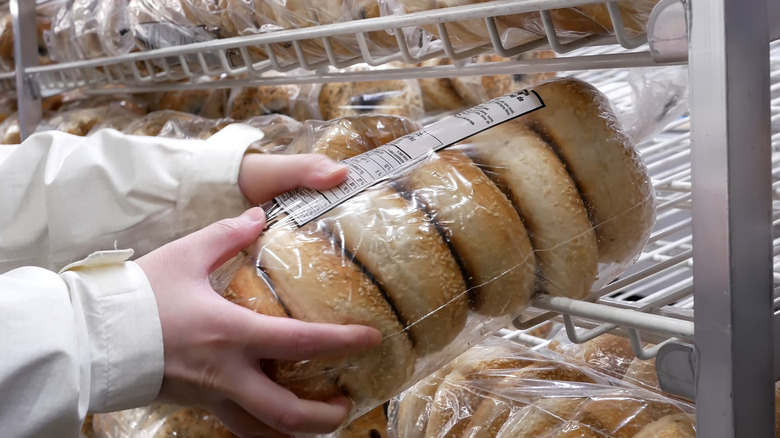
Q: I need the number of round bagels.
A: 6